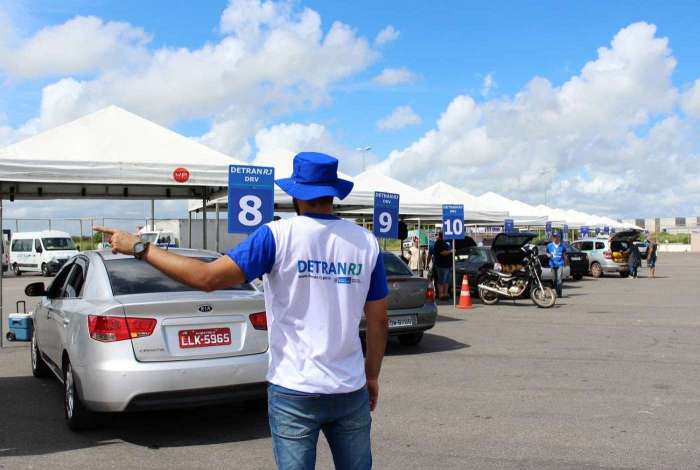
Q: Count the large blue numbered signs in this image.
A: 3